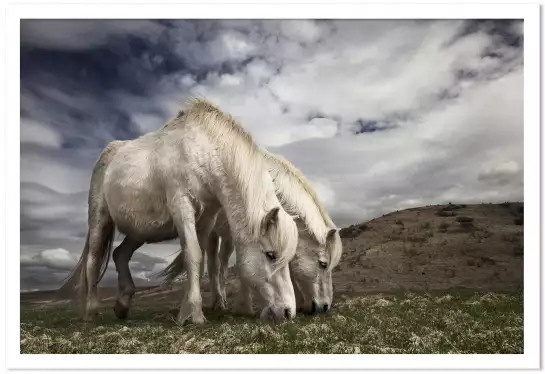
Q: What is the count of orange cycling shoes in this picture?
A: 0